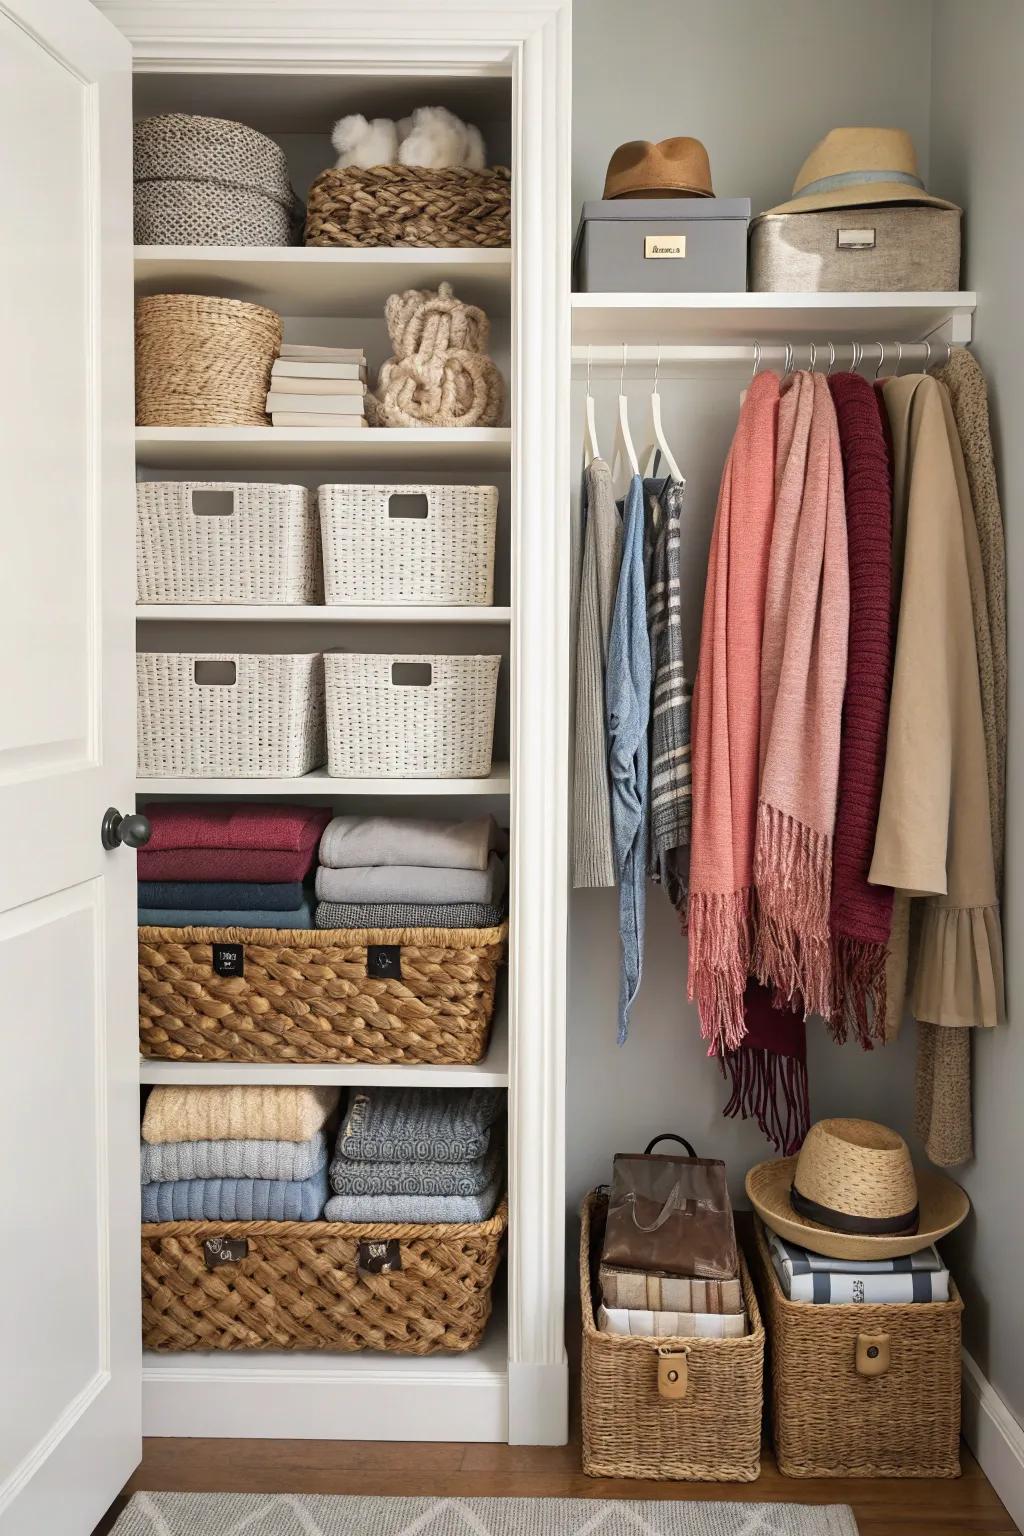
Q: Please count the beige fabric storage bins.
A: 1